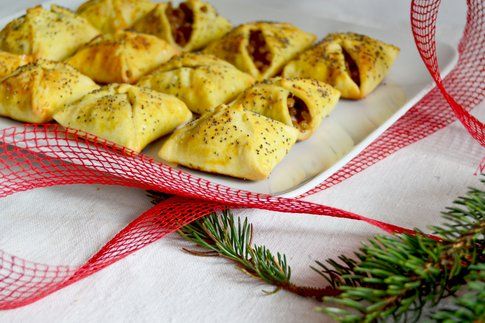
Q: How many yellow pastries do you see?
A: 12